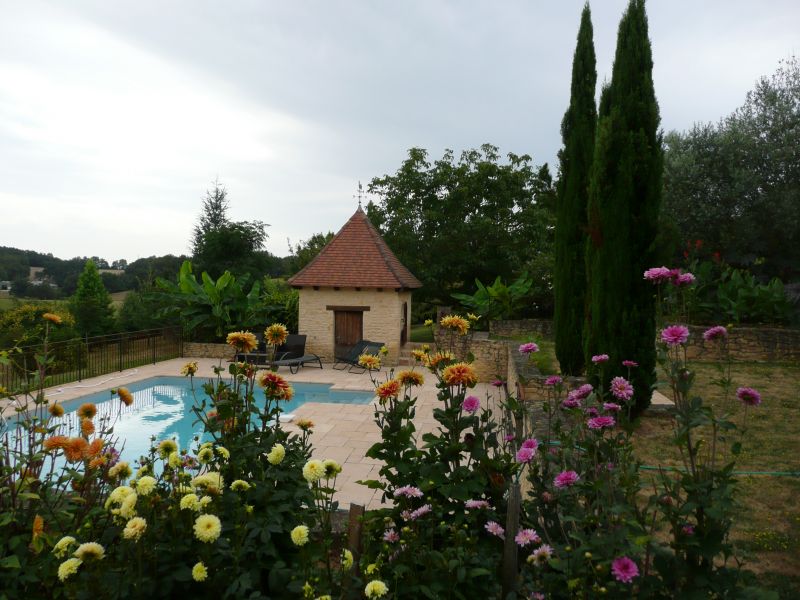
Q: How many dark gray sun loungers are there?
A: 4